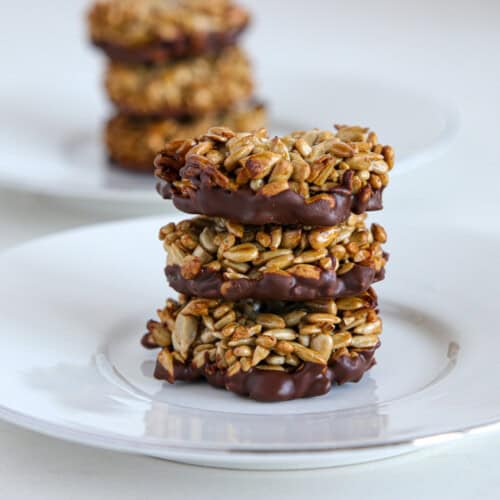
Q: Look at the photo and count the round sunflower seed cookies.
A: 6